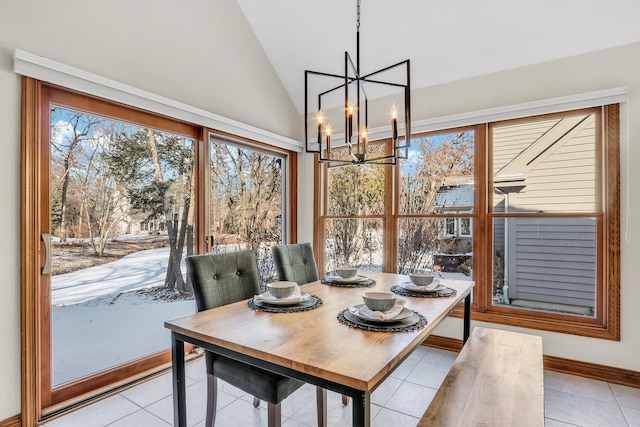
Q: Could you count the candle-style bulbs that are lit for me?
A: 5